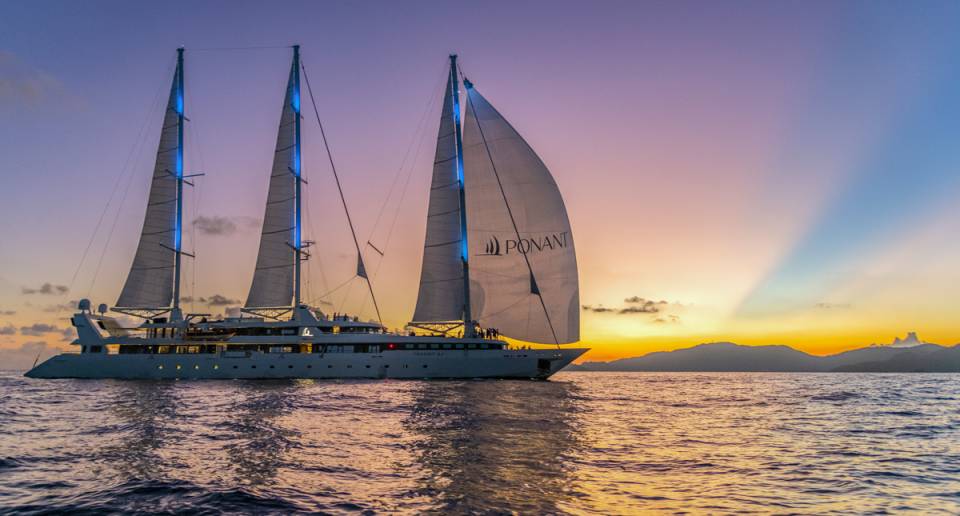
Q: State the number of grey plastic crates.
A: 0